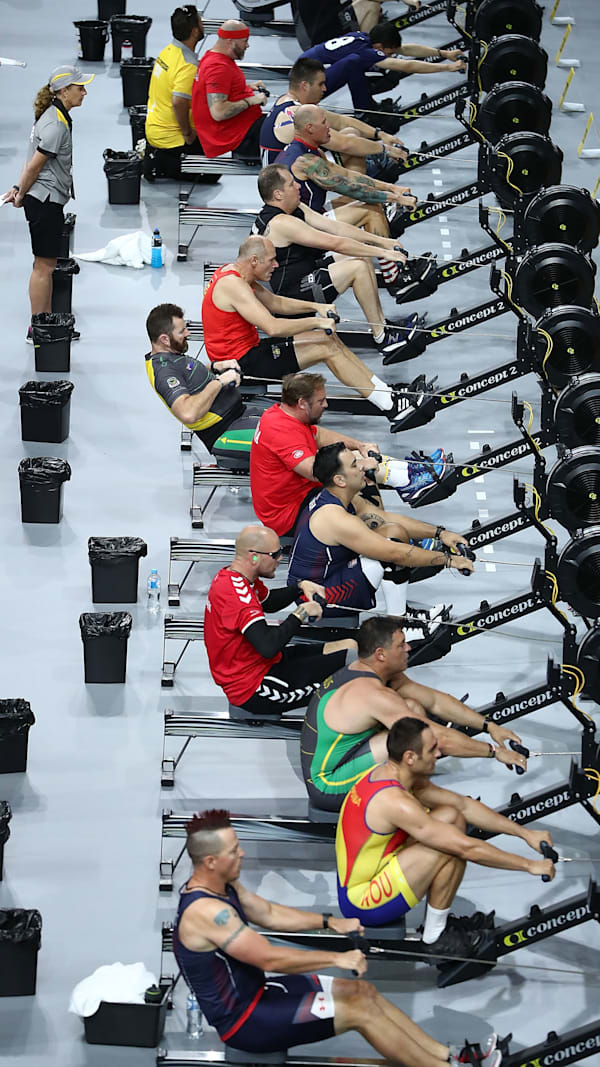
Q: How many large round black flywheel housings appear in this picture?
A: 11